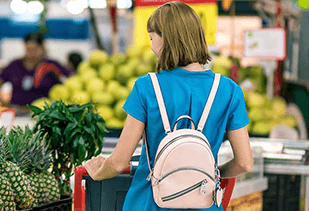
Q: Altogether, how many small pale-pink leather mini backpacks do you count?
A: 1